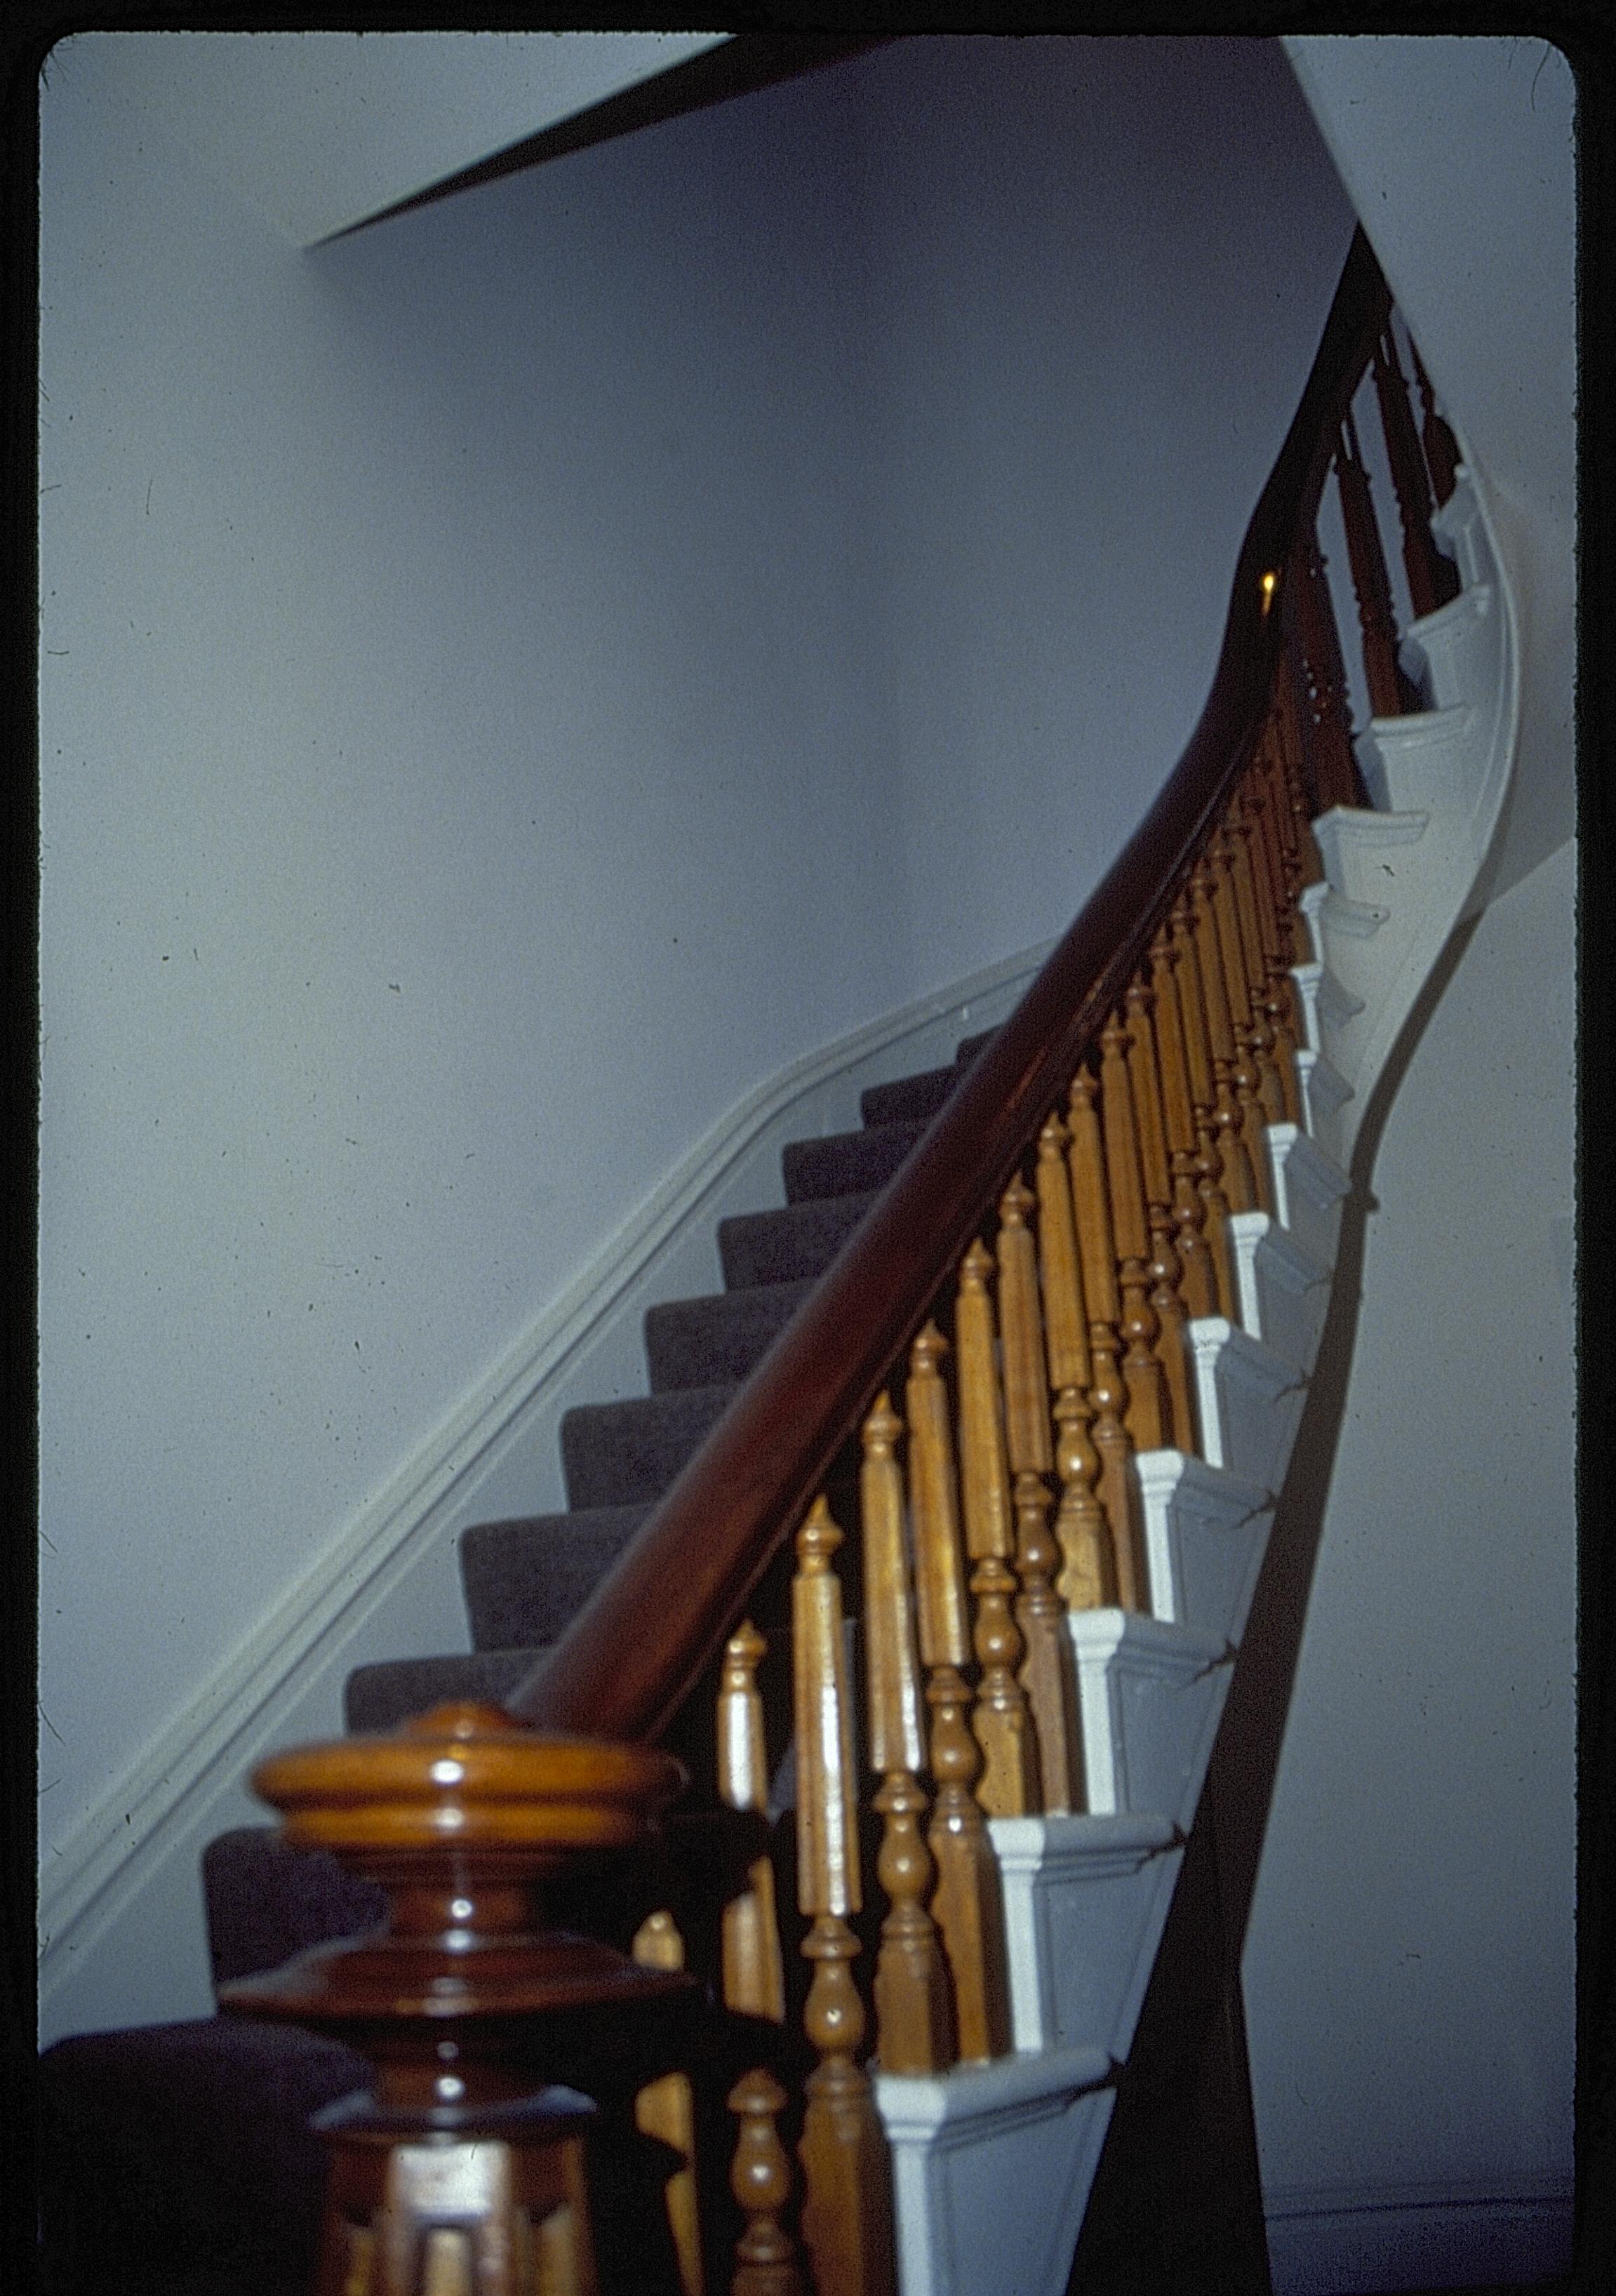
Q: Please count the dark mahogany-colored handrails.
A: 1